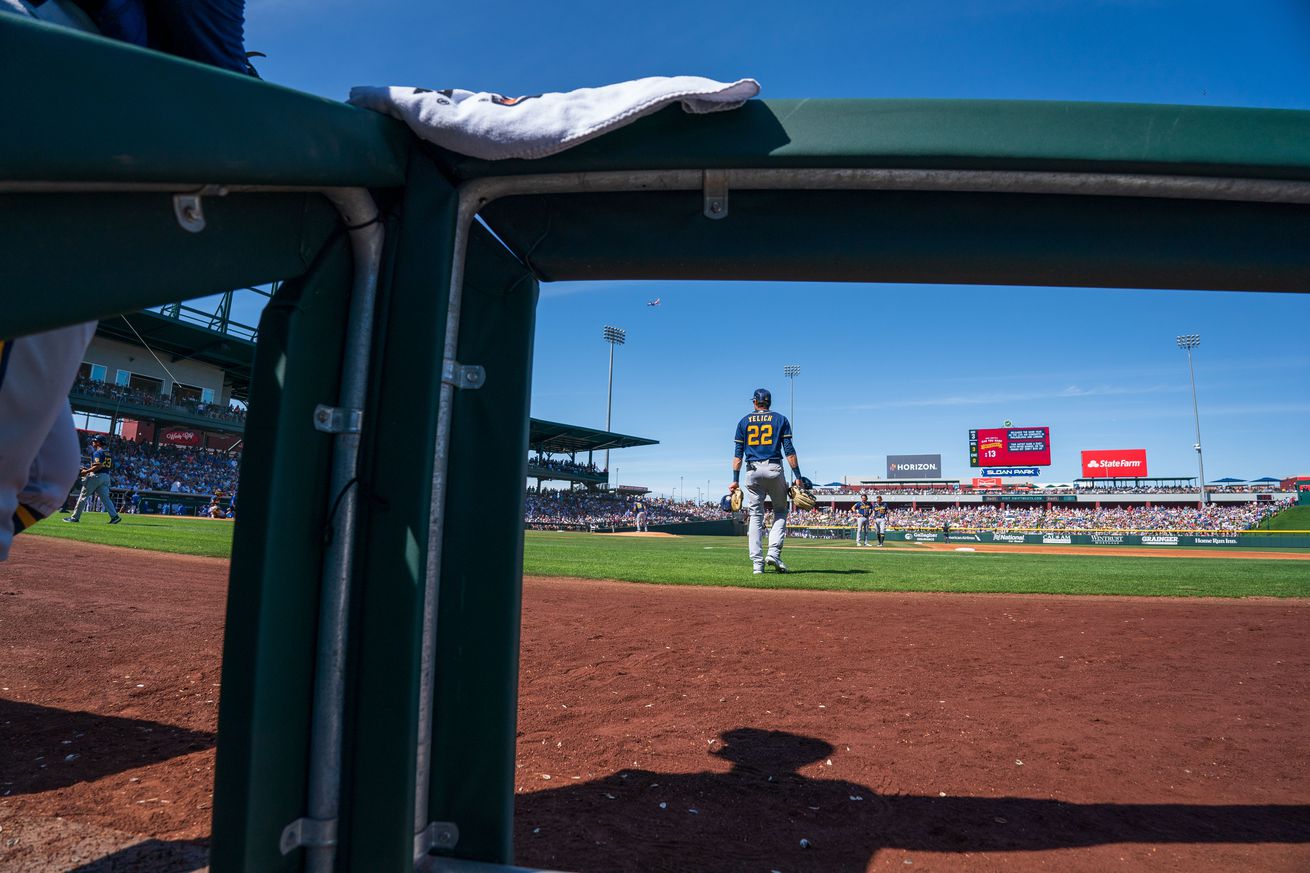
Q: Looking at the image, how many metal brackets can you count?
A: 6